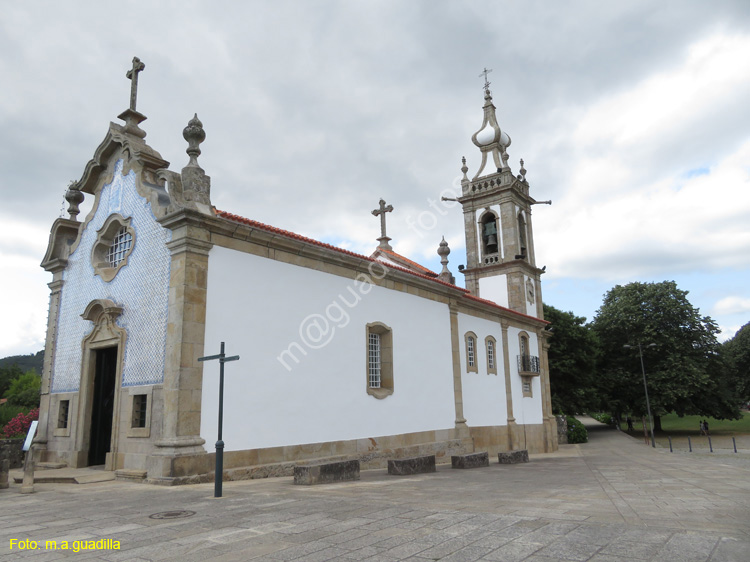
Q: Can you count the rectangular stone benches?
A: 4